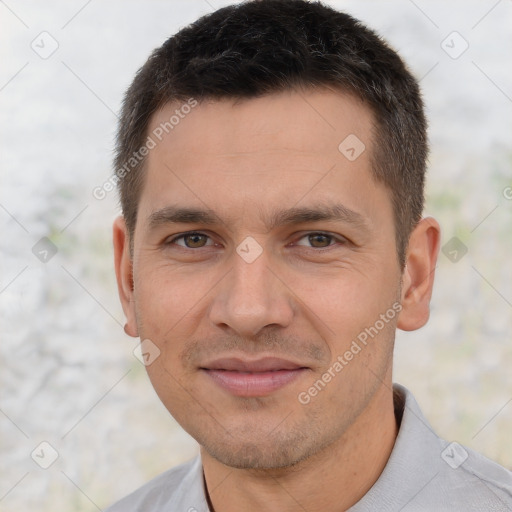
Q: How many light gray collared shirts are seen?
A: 1